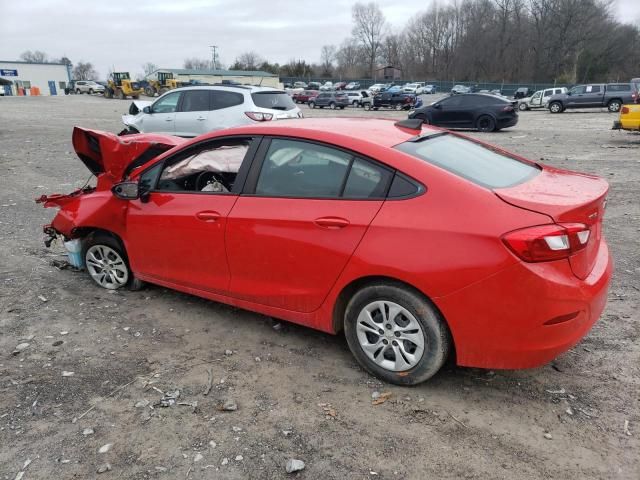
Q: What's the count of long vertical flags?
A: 0